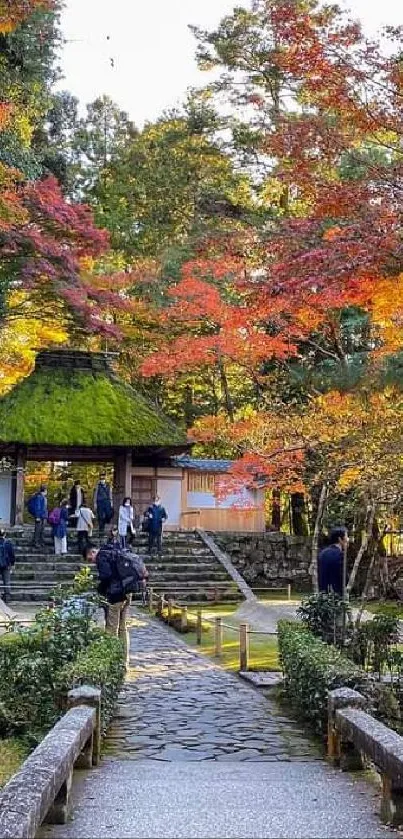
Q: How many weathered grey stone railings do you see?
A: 2